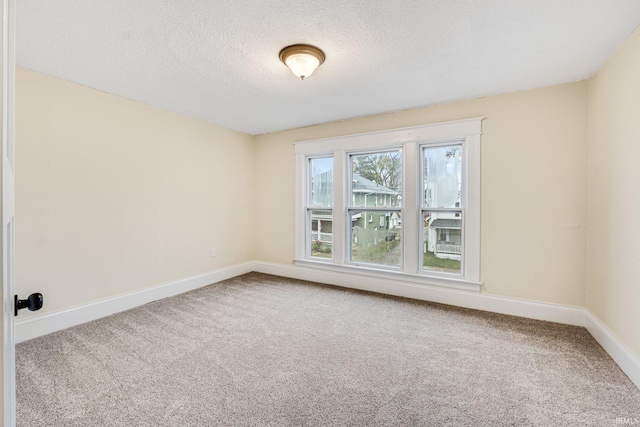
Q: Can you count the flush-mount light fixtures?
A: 1